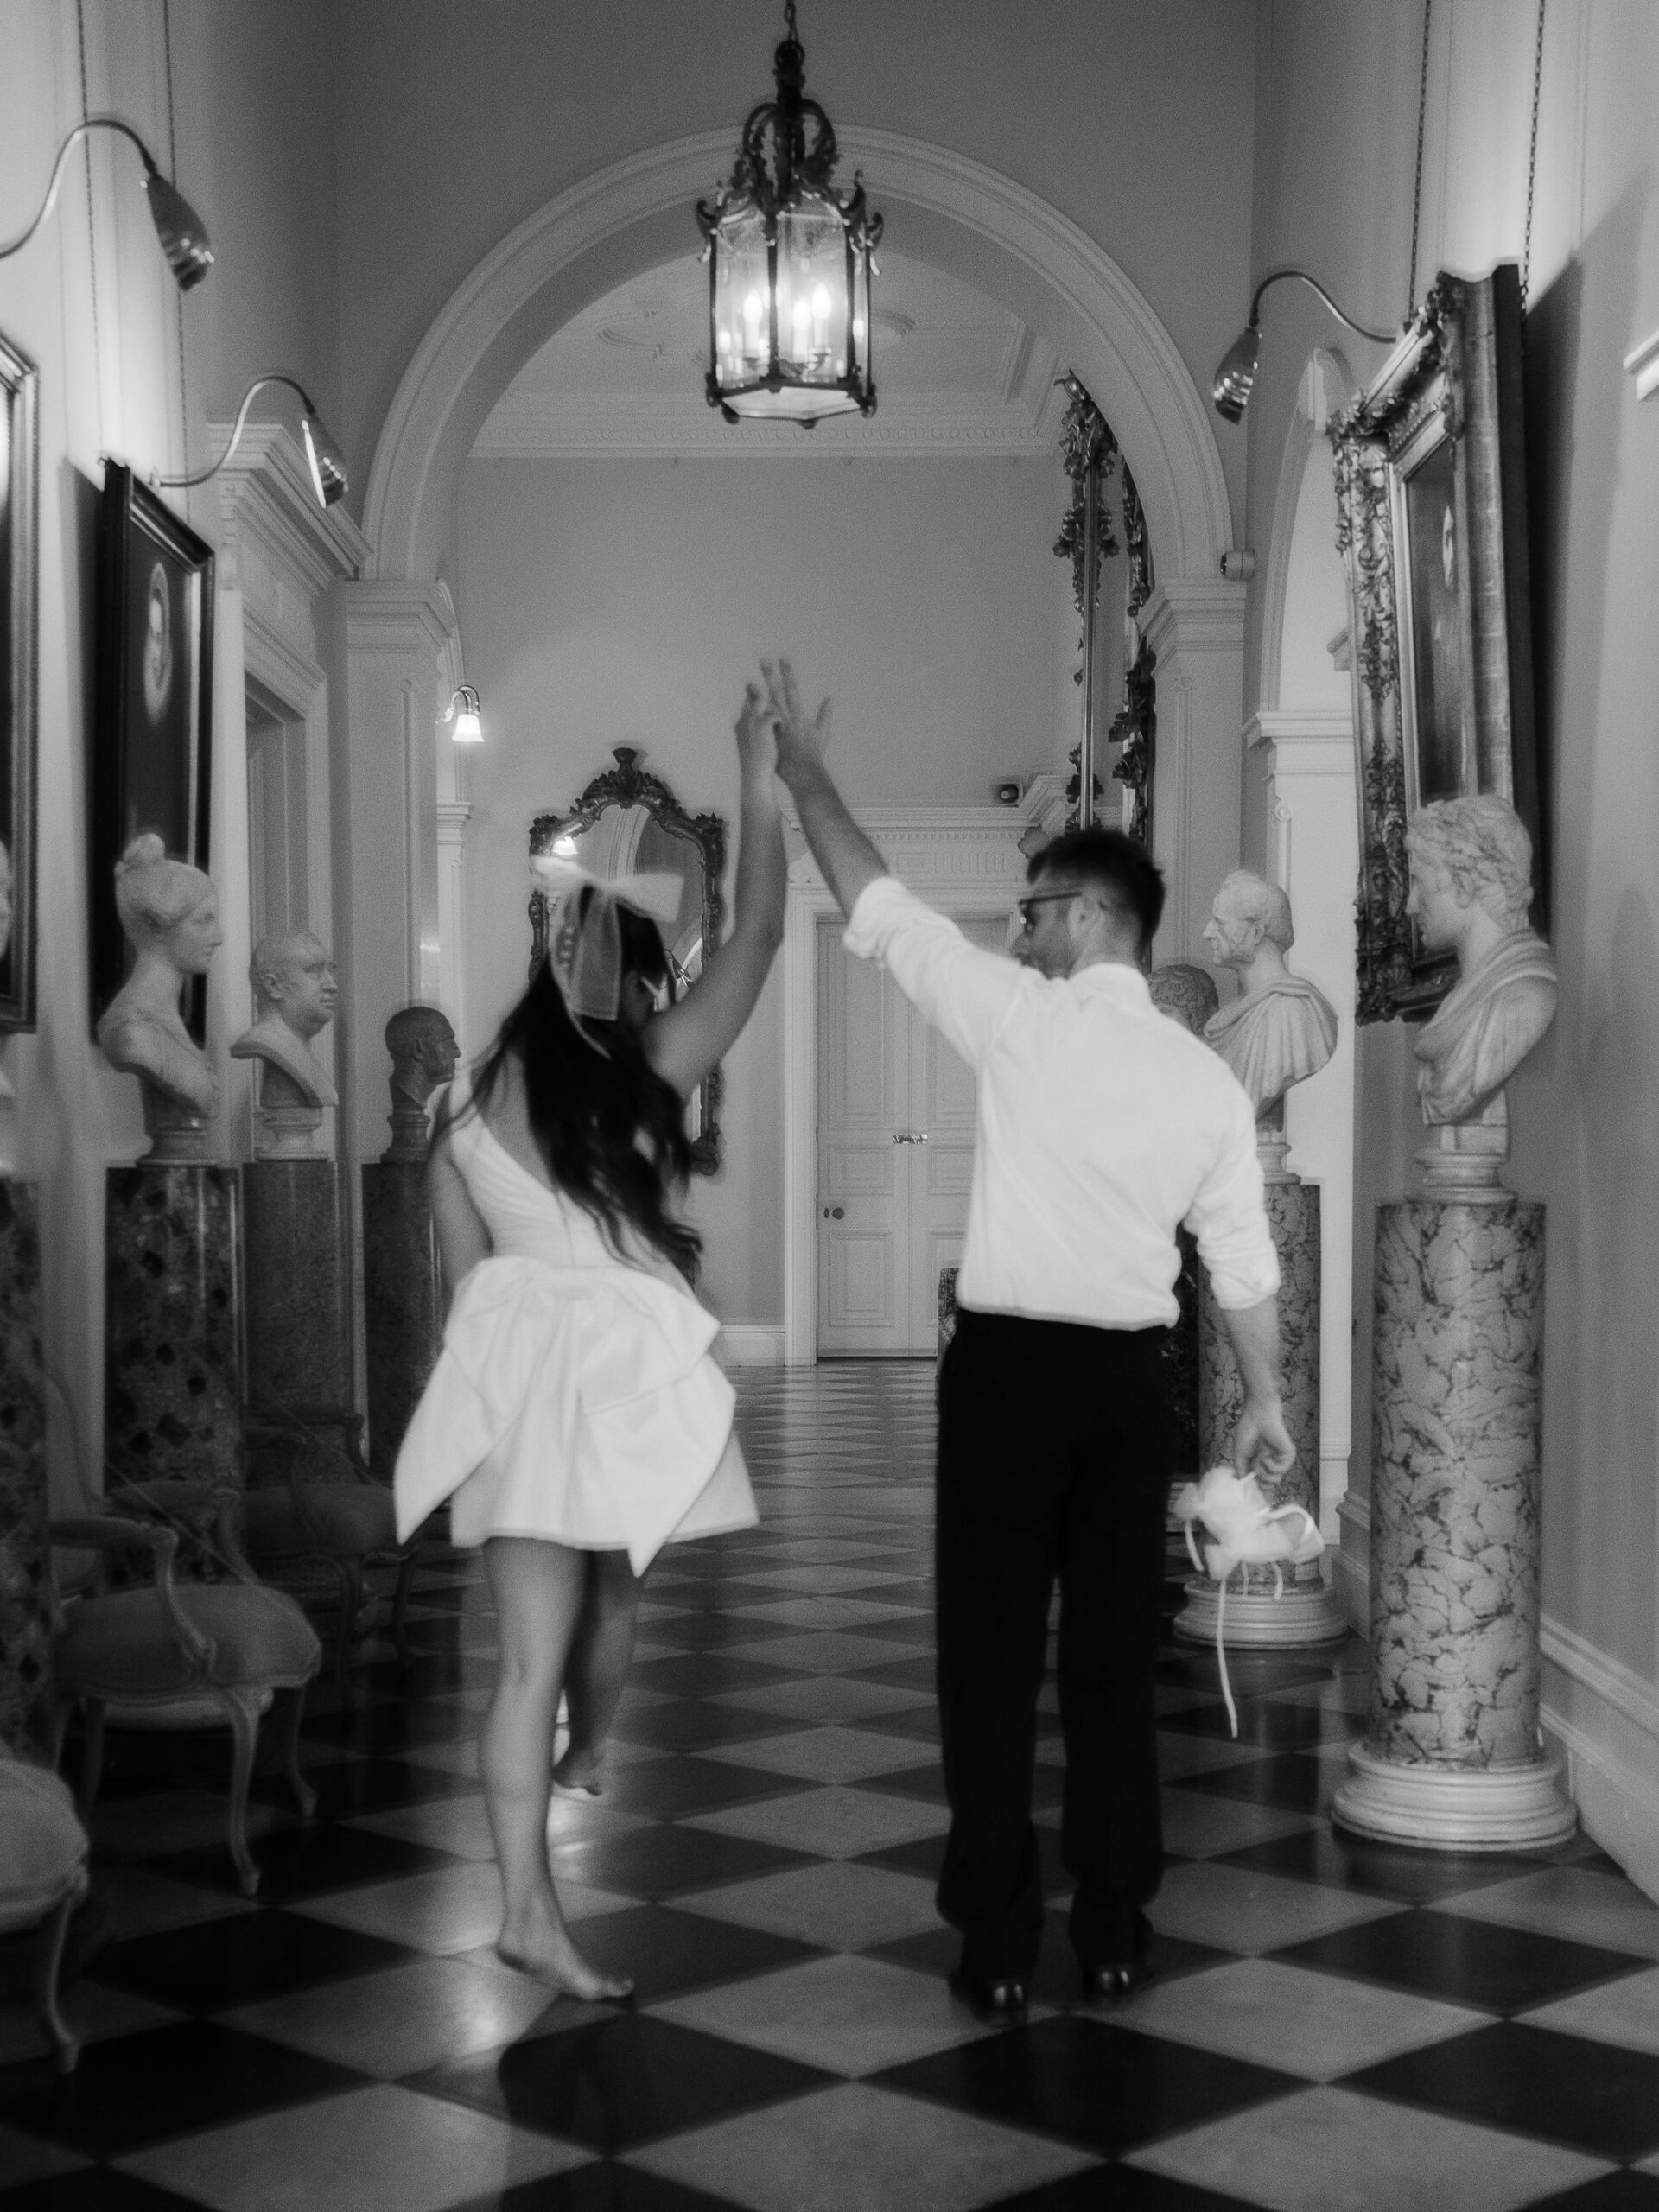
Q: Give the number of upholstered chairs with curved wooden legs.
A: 3